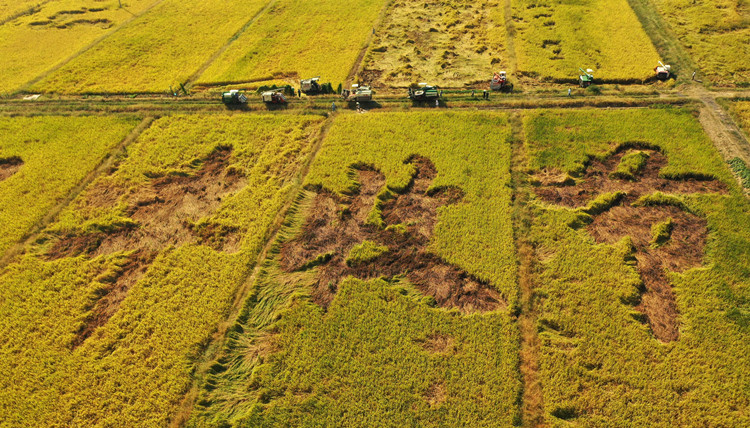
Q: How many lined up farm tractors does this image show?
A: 8